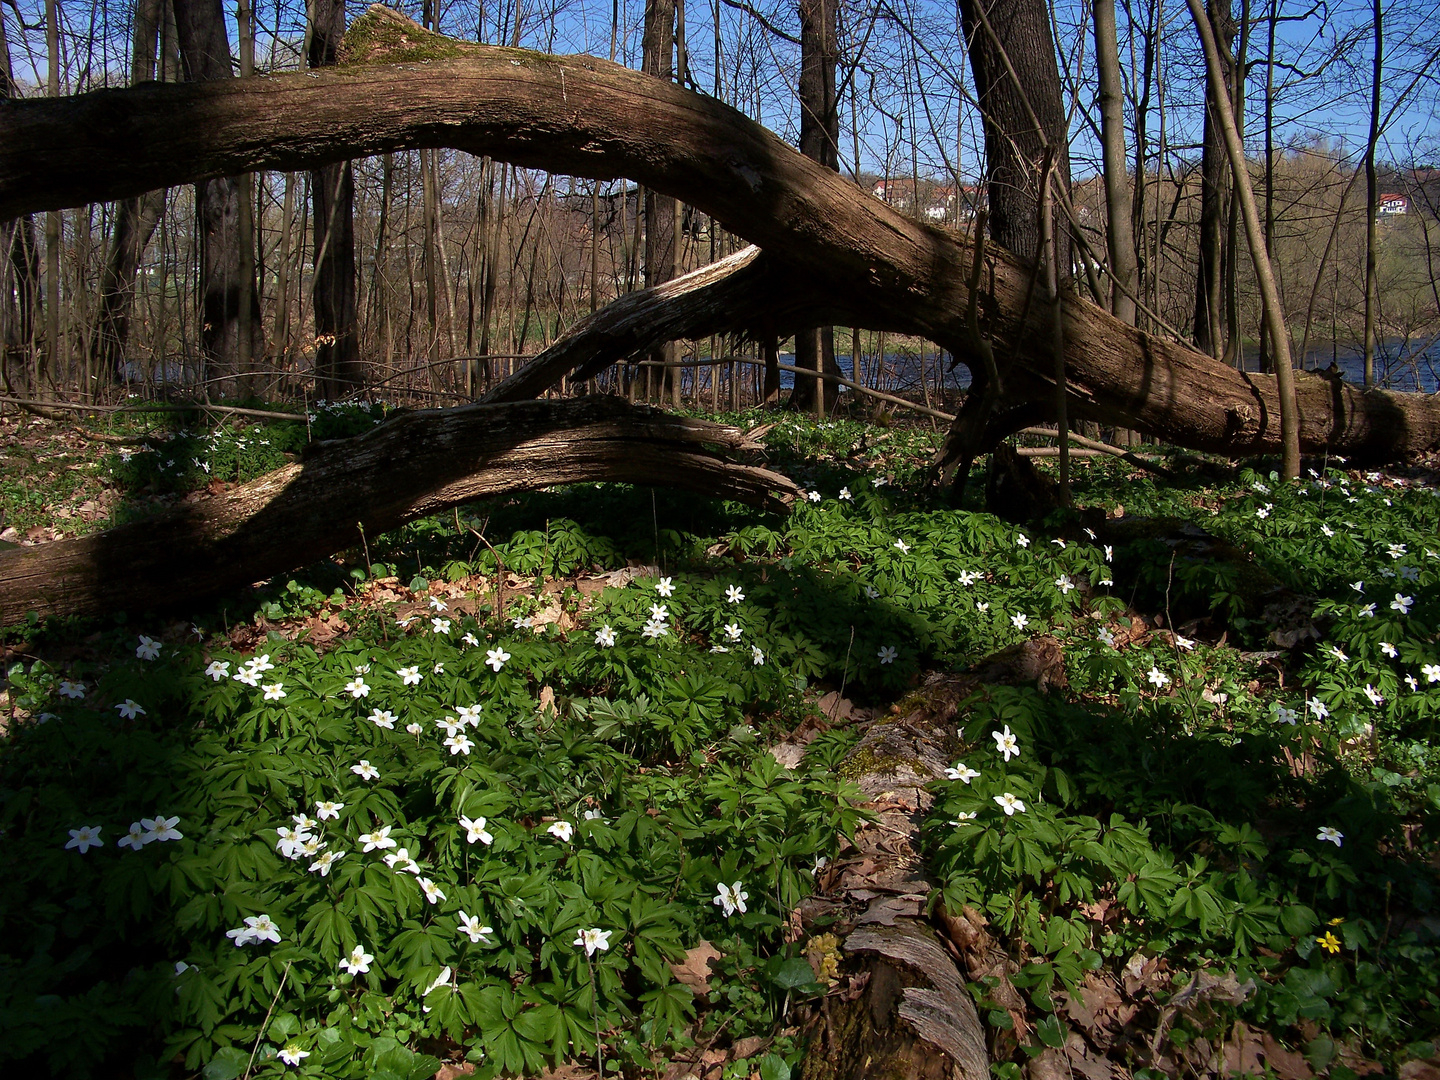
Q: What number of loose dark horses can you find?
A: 0